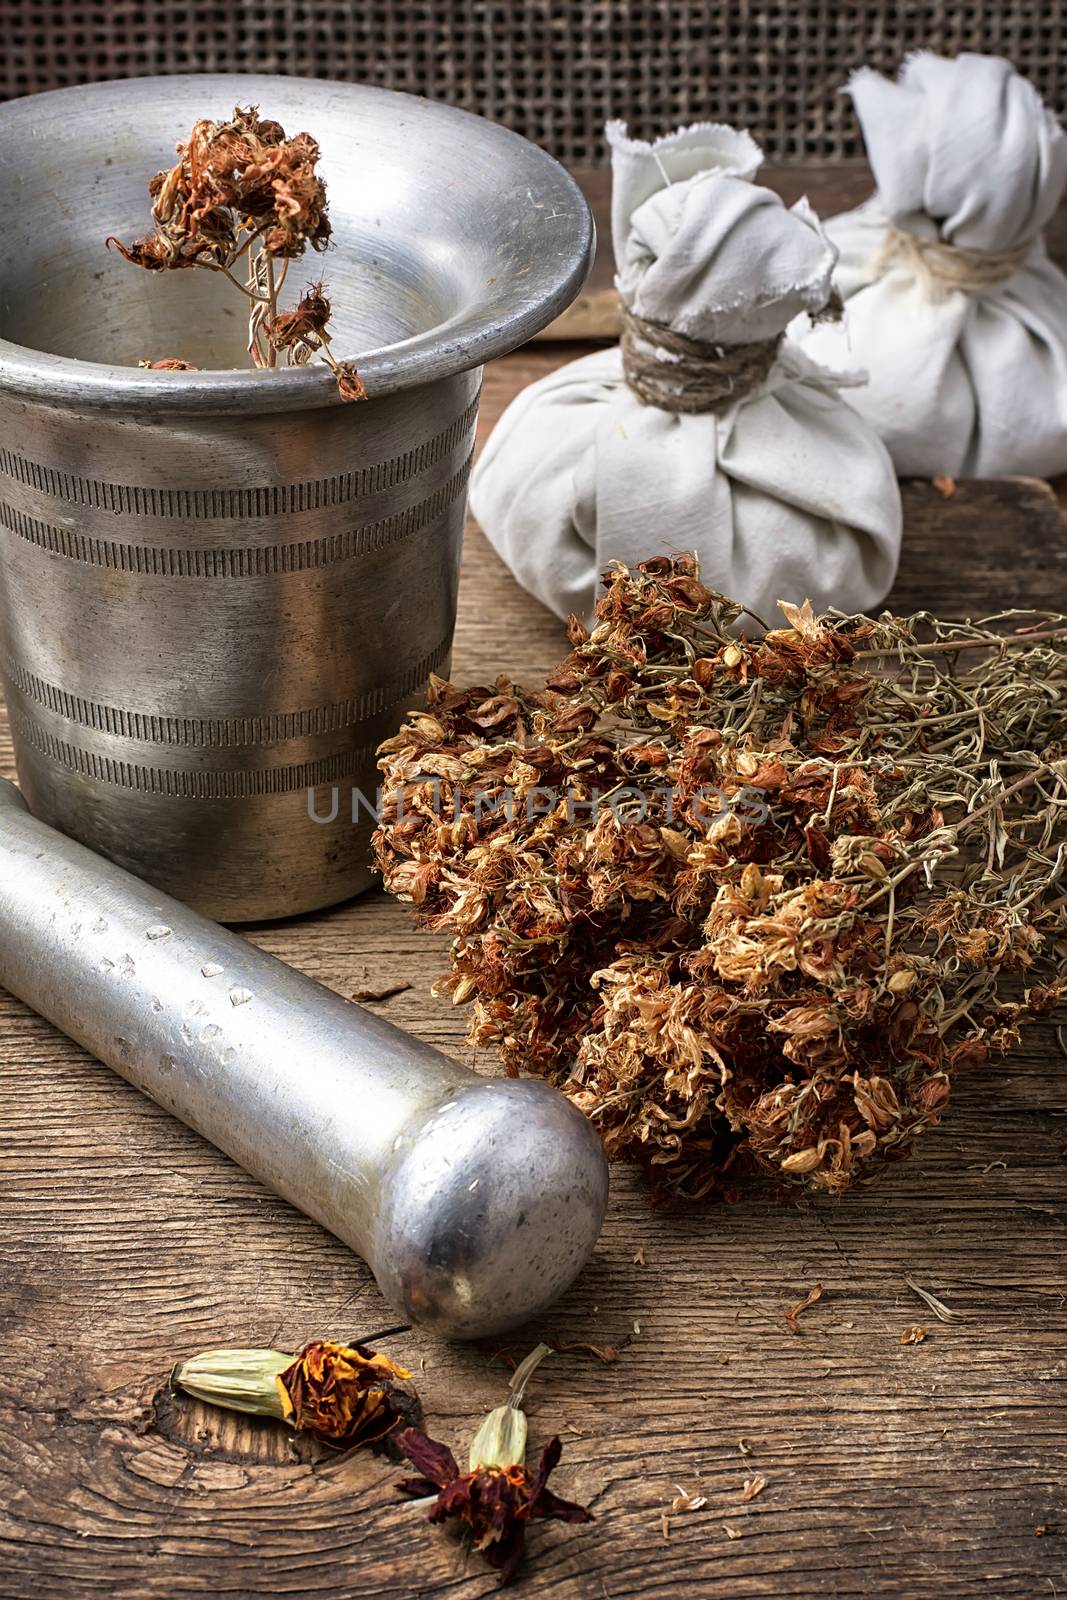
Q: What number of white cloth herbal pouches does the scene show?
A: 2